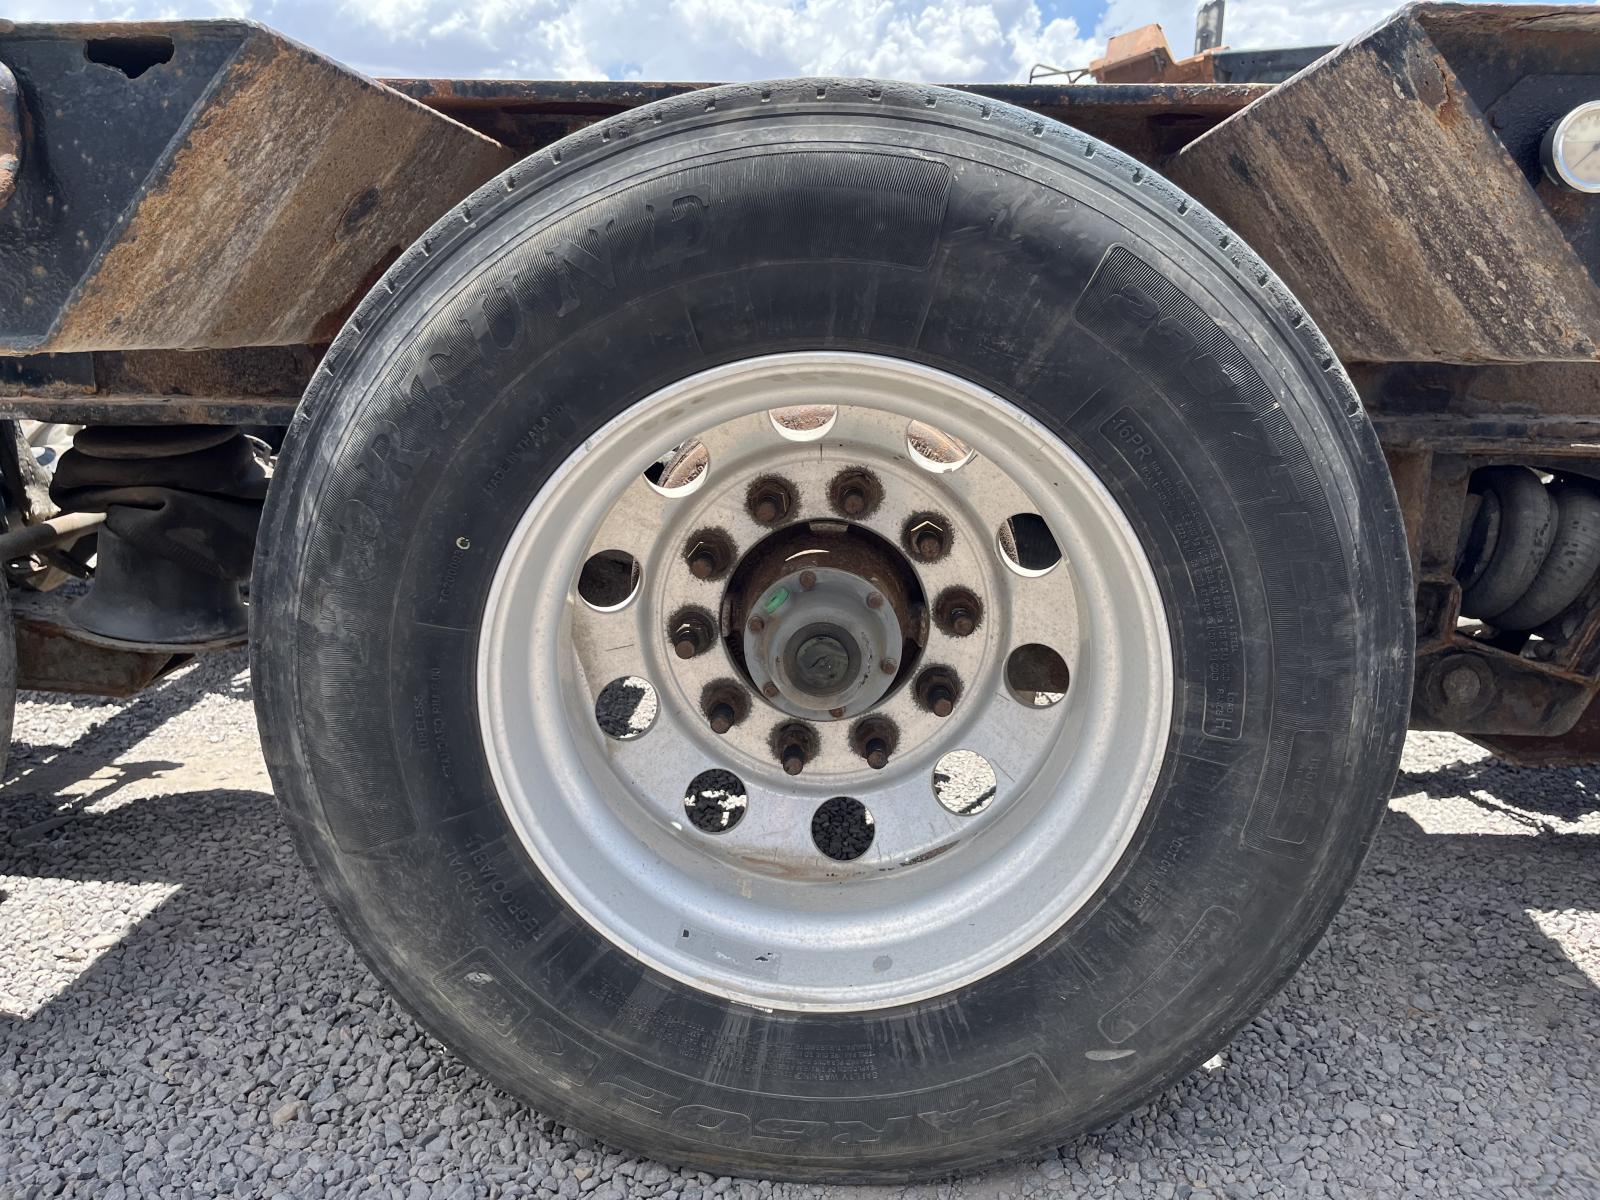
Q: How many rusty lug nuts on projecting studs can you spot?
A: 10